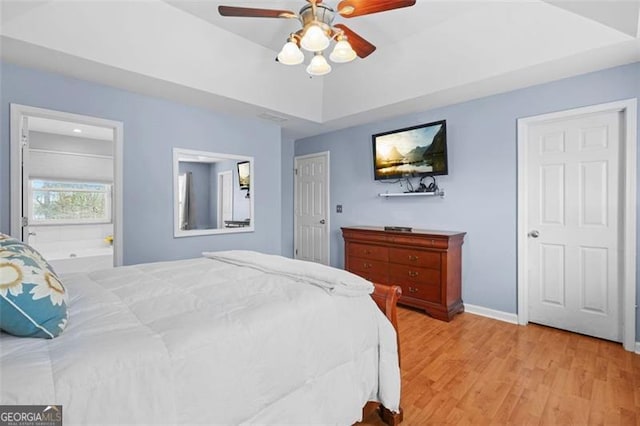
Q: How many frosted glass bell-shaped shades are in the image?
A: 4